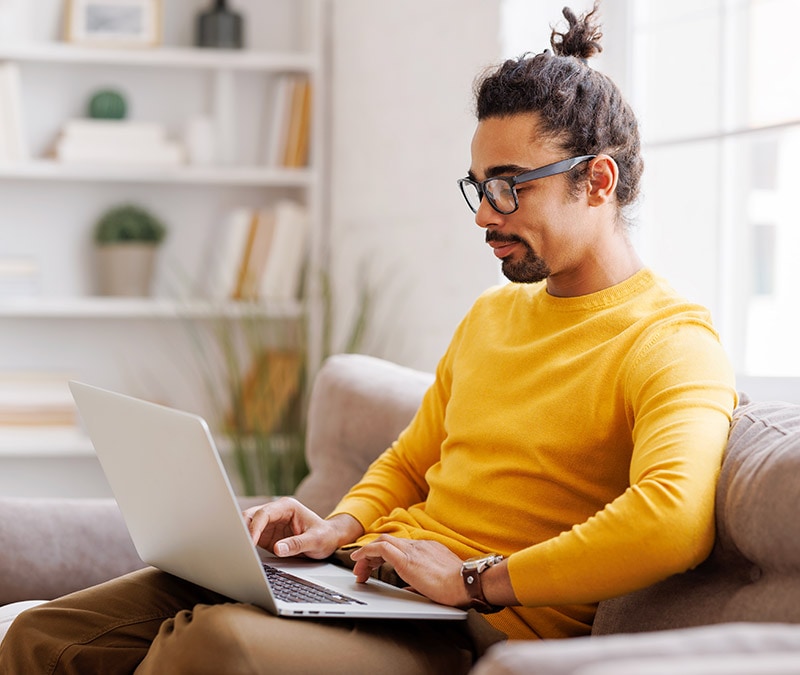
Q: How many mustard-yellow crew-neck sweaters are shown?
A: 1